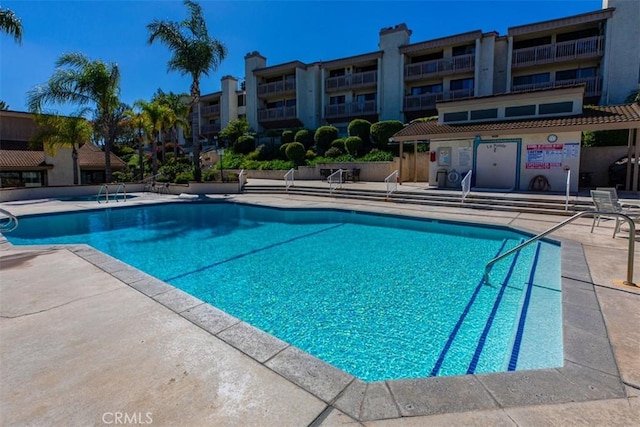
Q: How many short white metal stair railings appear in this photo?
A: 6